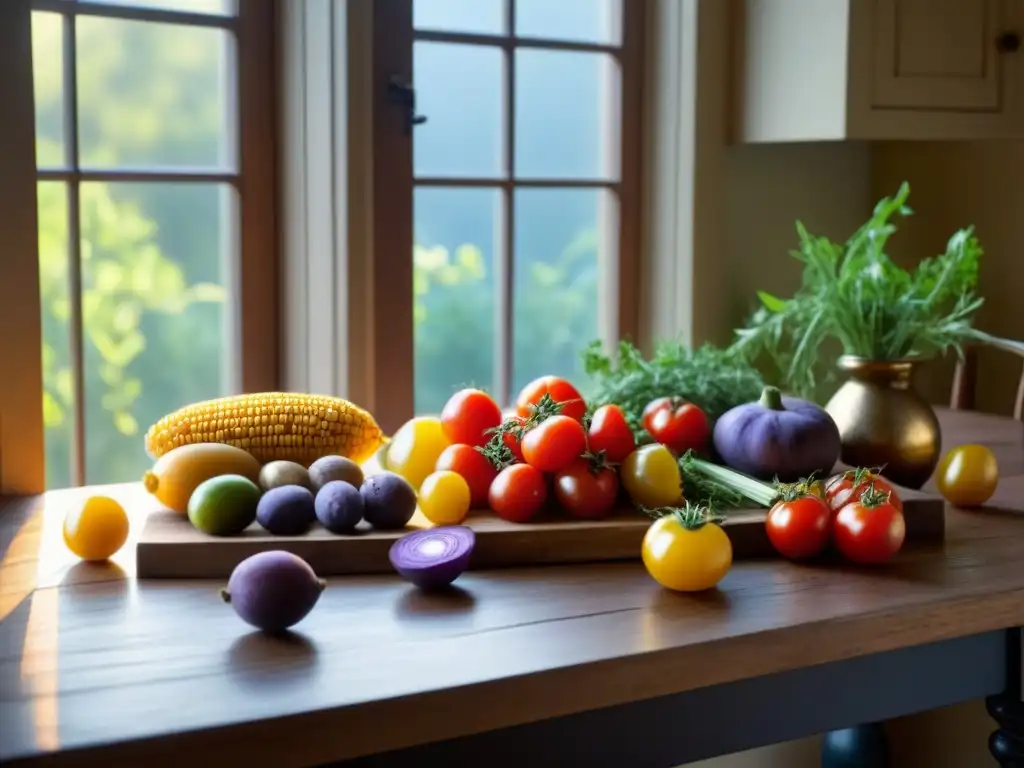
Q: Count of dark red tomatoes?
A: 12